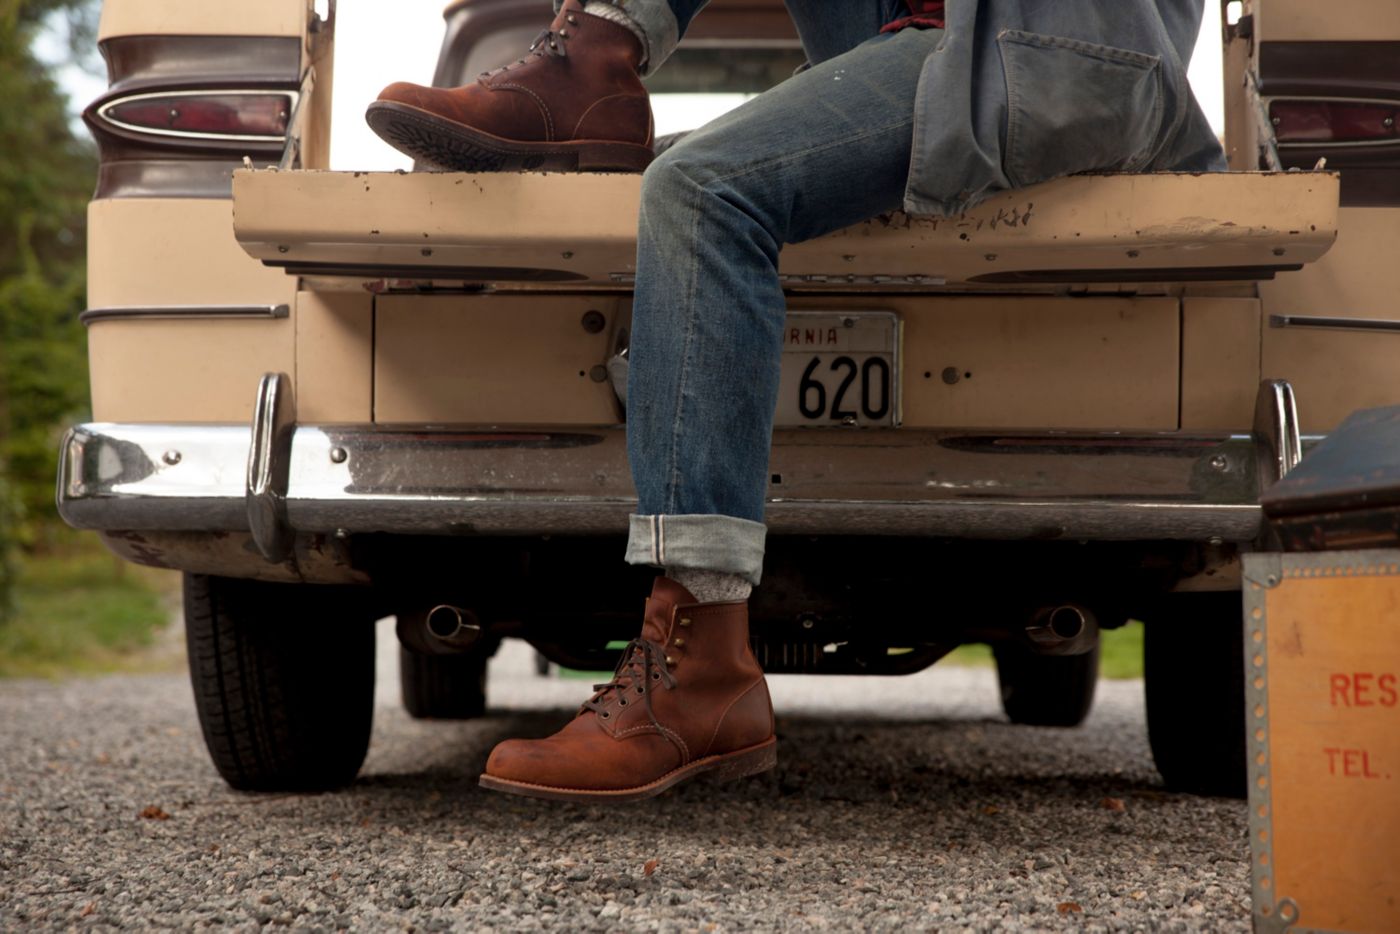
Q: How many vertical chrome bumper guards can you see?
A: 2